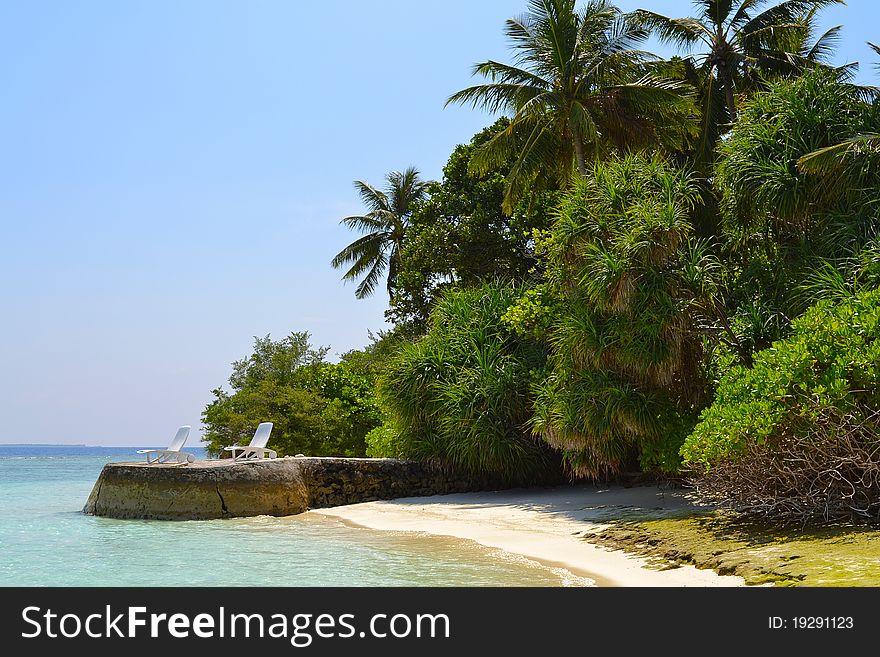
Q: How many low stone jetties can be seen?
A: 1